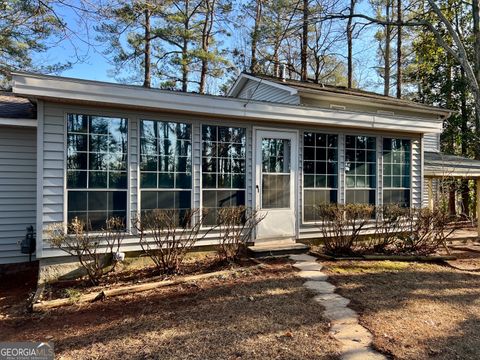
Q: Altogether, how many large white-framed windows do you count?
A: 6